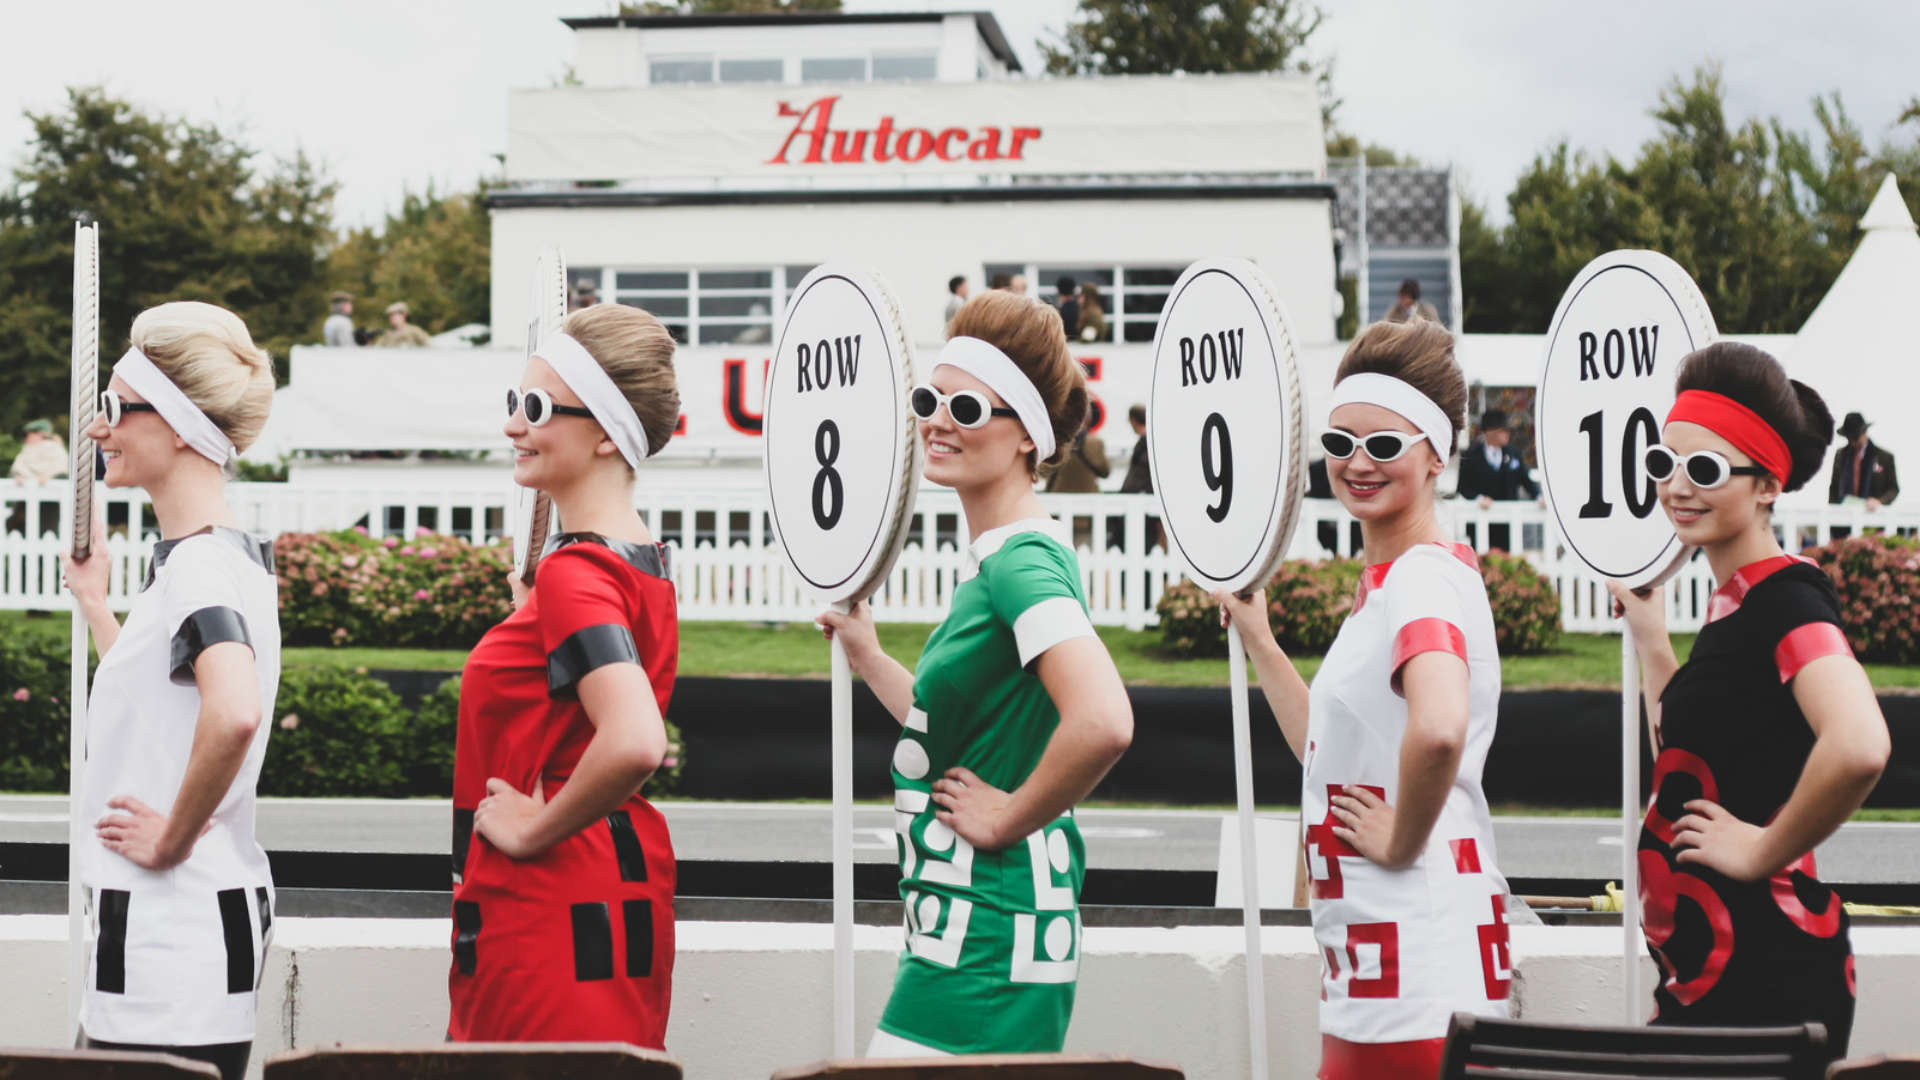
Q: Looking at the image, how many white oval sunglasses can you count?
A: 5